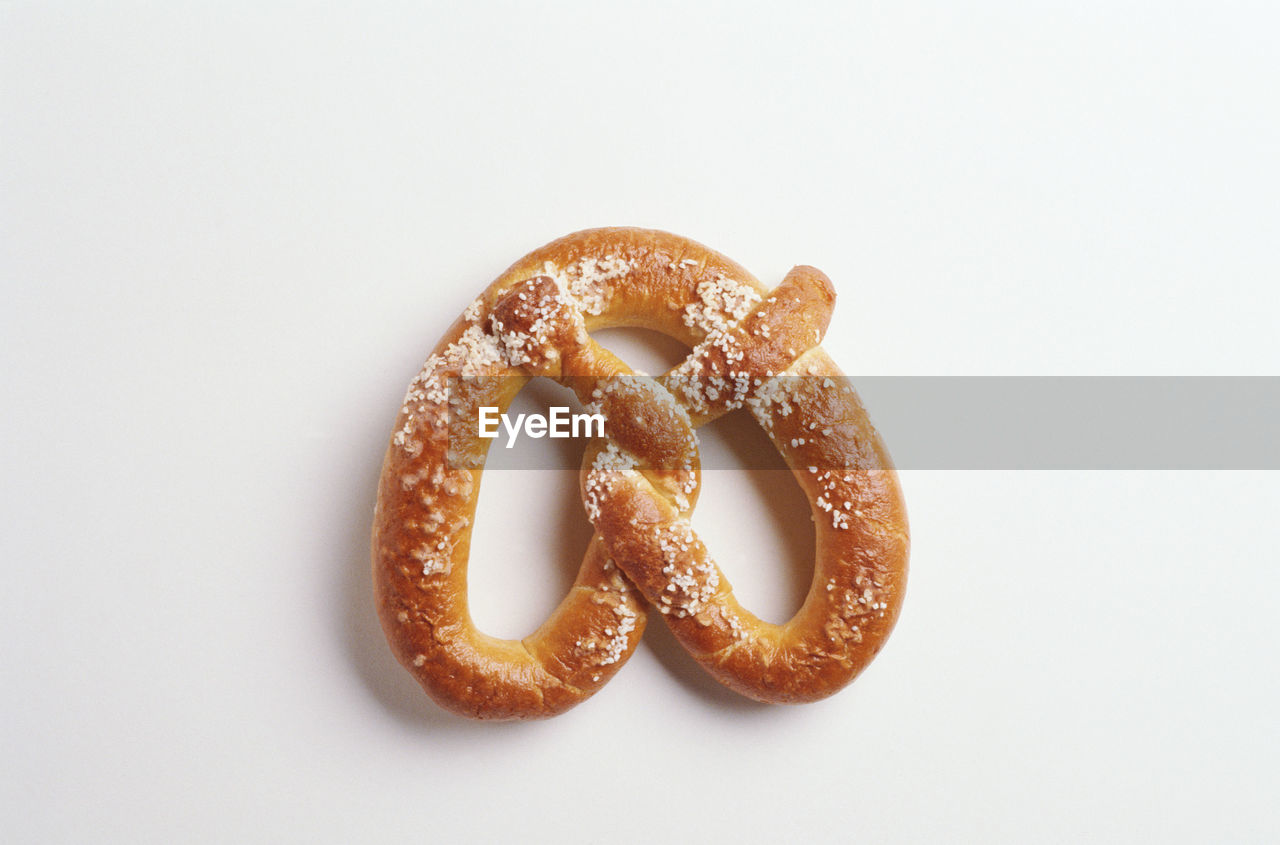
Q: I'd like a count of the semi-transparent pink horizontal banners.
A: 0